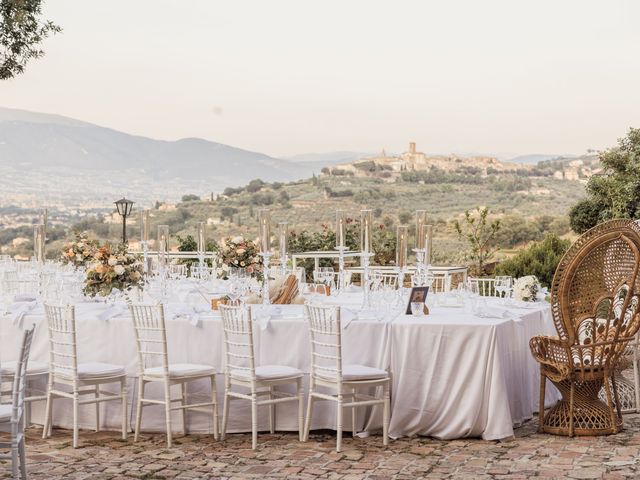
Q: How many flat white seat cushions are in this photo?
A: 6